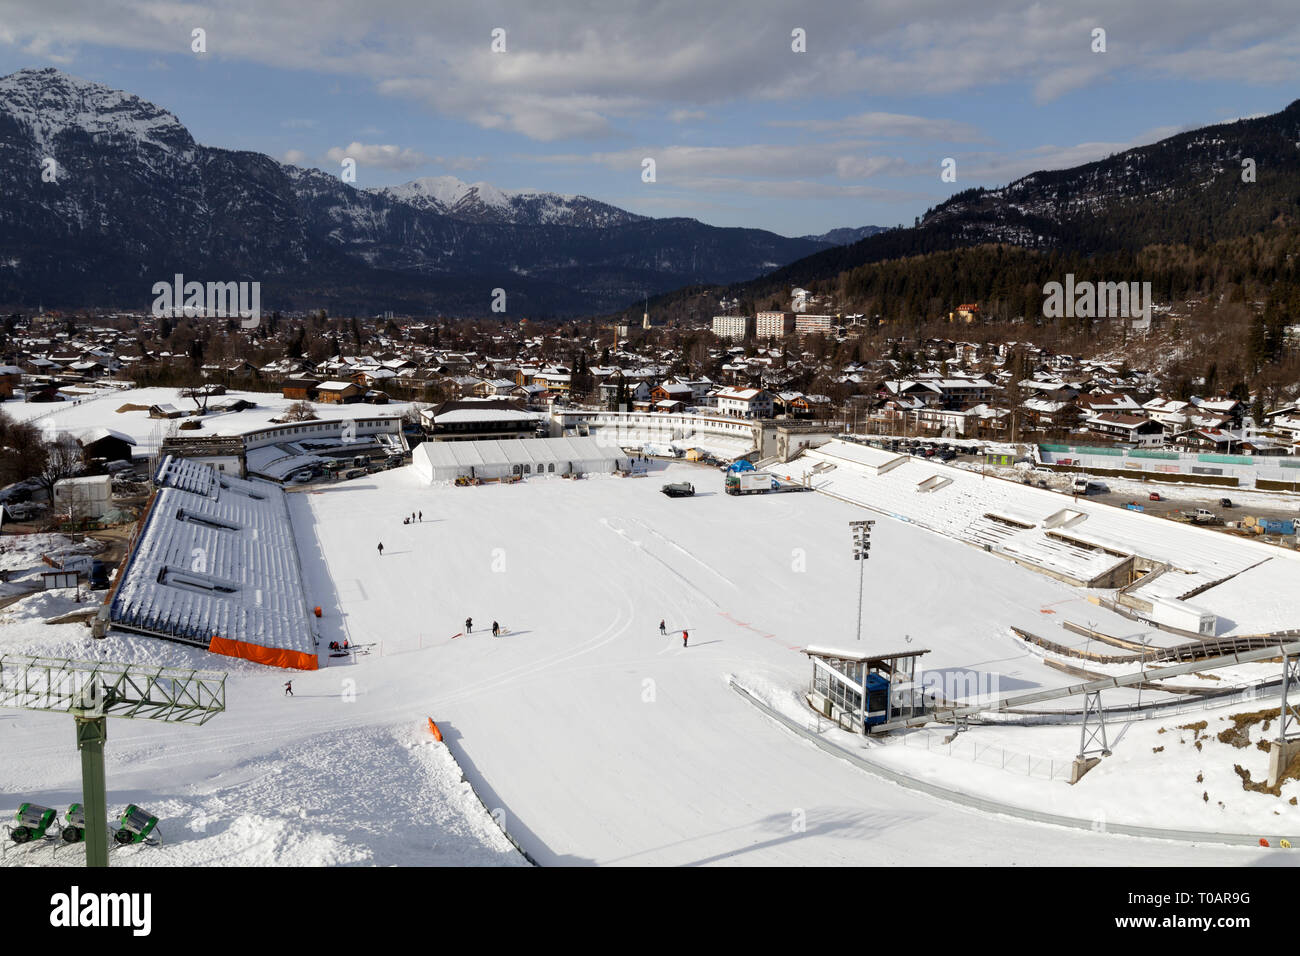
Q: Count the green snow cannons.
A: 3